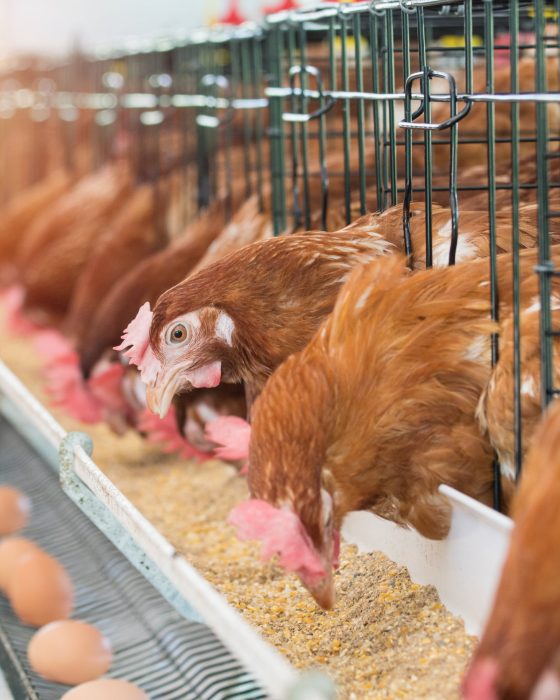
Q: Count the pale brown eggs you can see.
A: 5